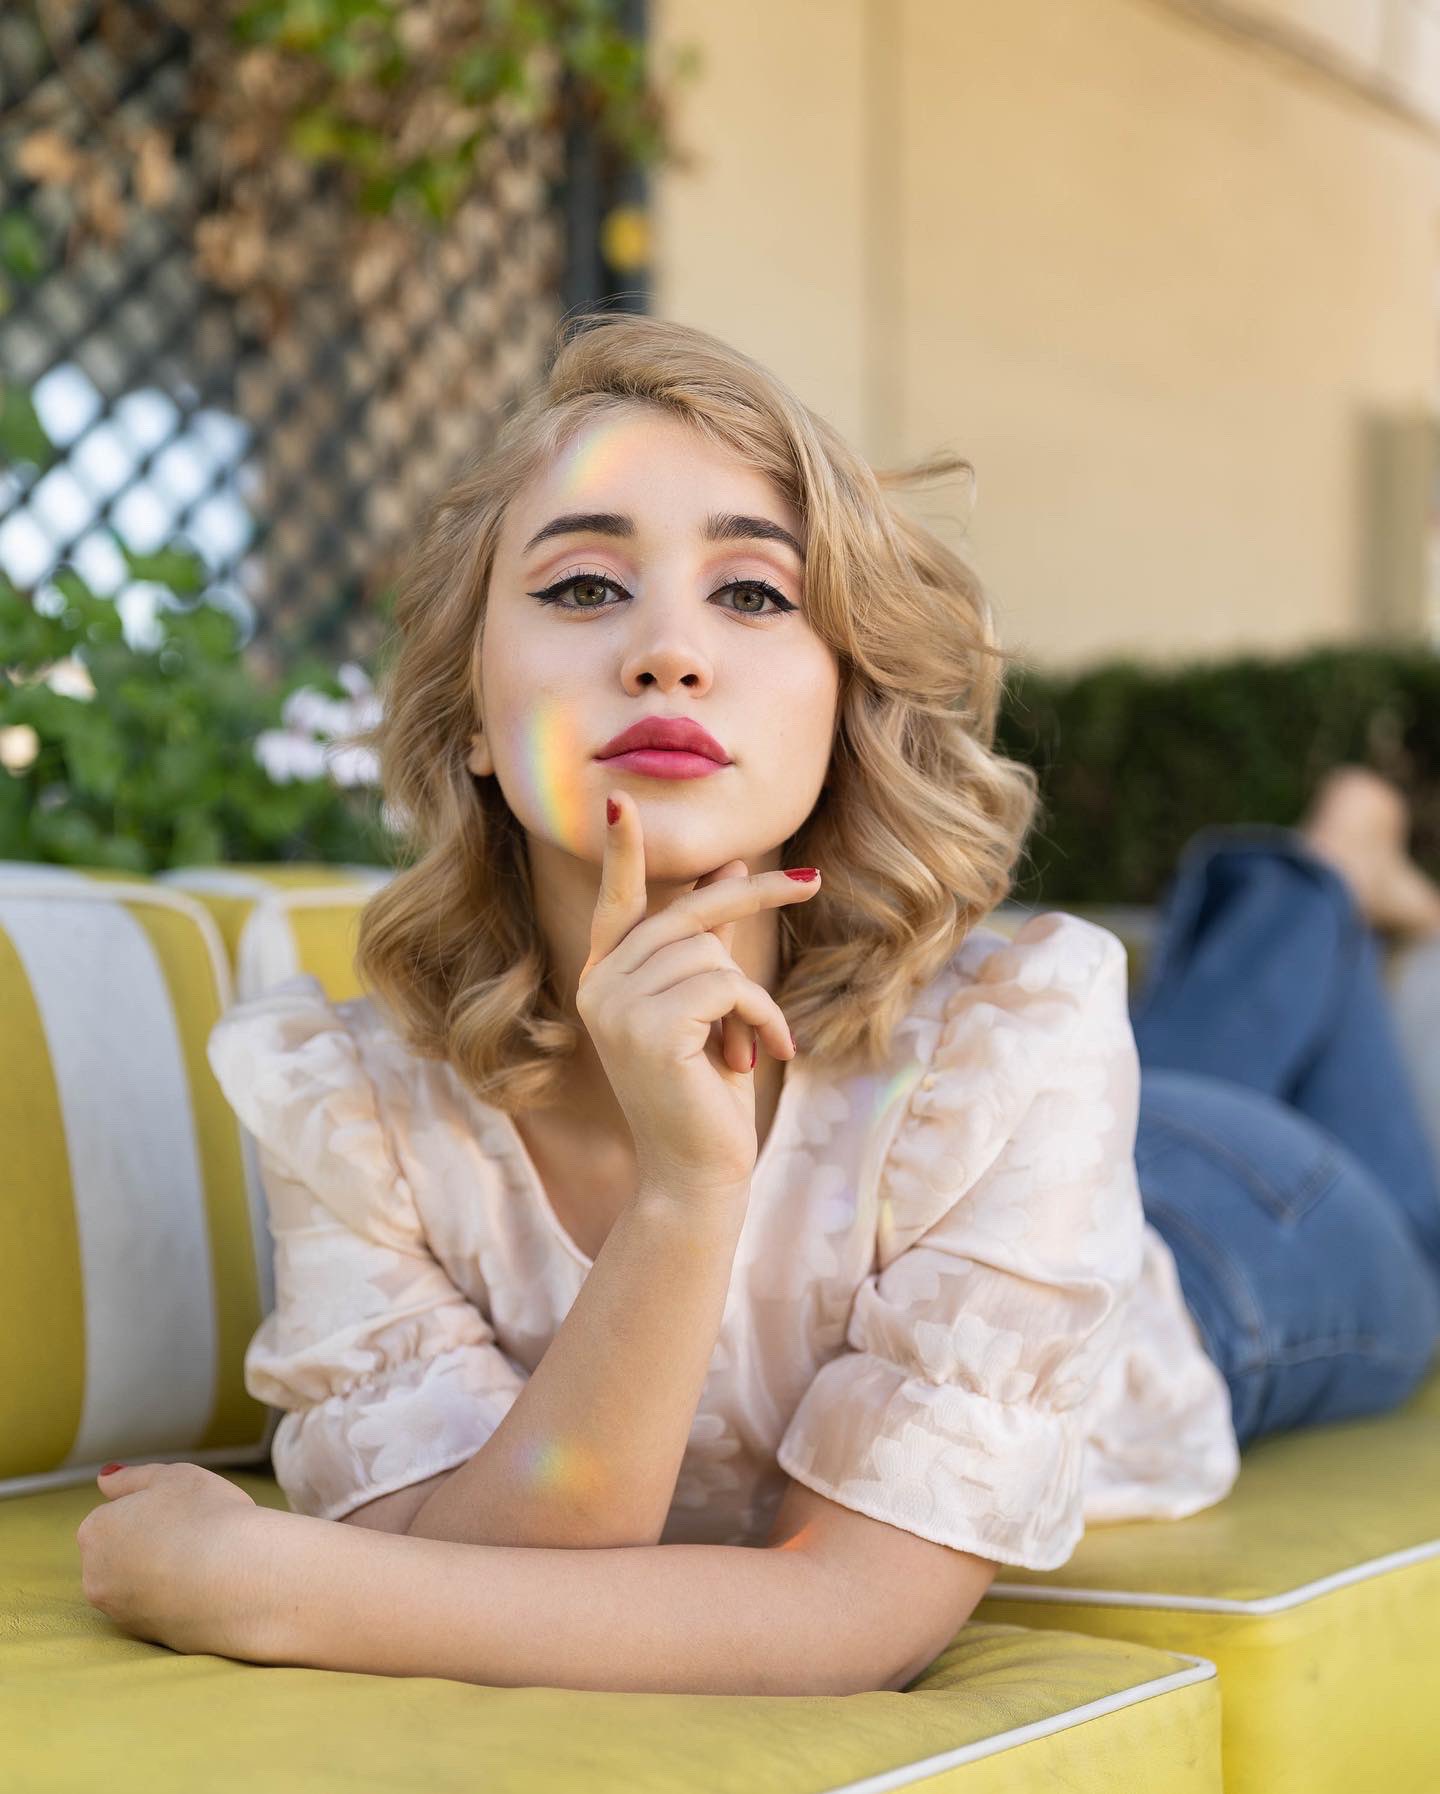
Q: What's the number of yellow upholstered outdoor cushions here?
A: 4